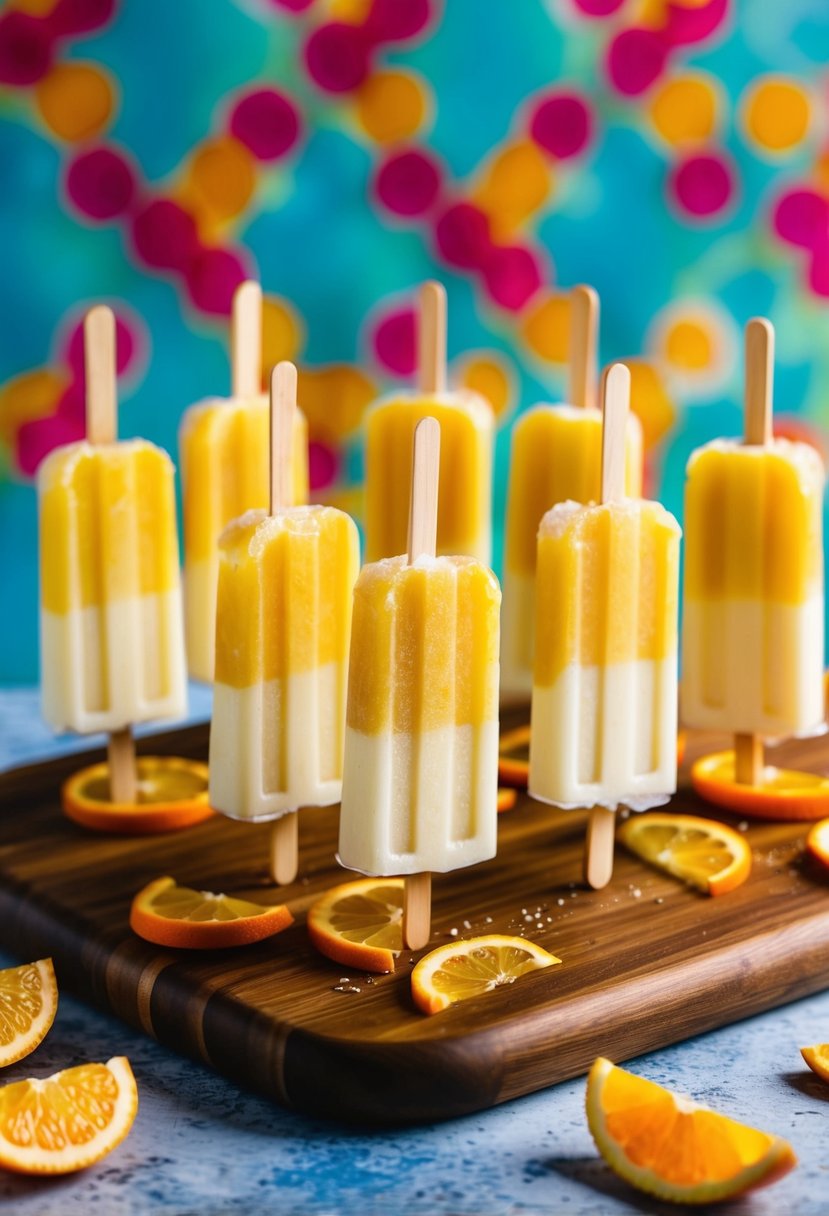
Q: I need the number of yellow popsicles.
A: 8